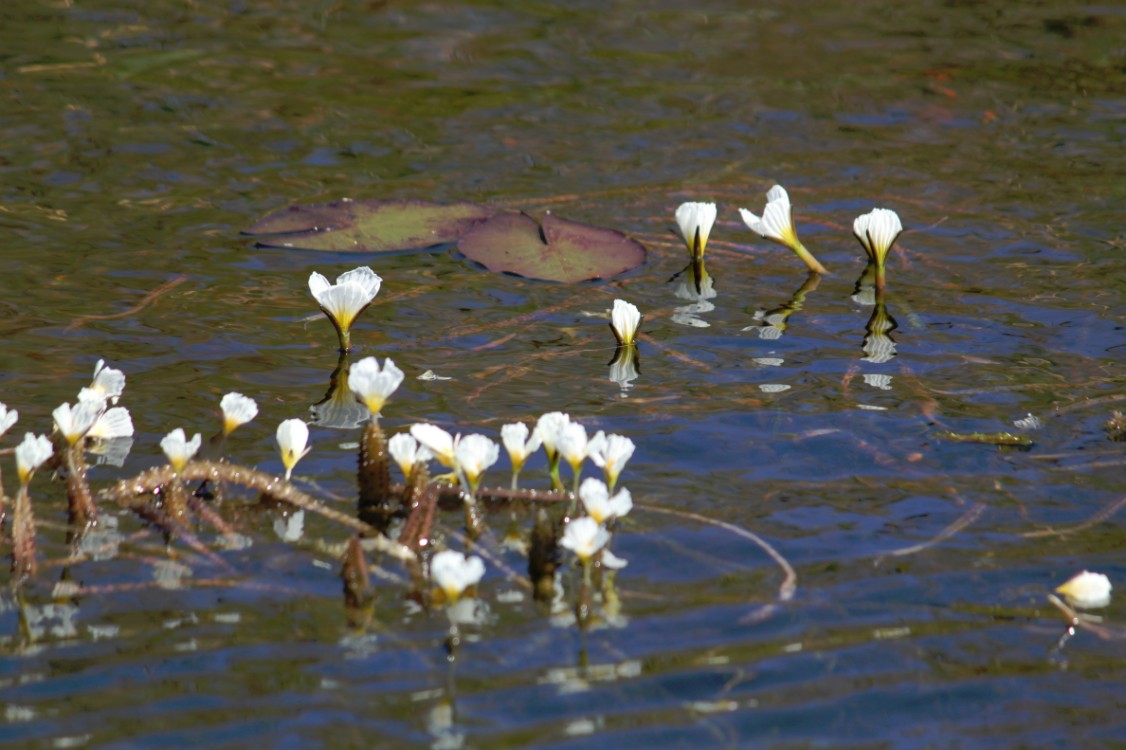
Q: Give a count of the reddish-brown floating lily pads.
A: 2